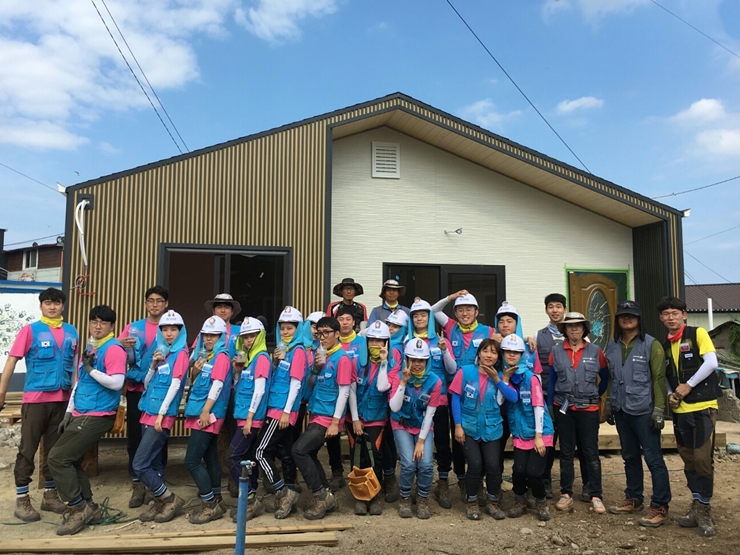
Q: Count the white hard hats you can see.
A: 12